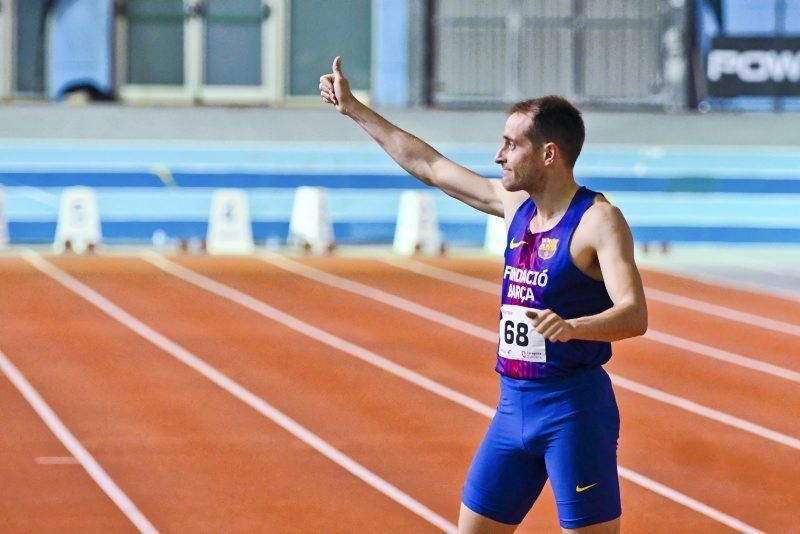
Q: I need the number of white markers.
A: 6